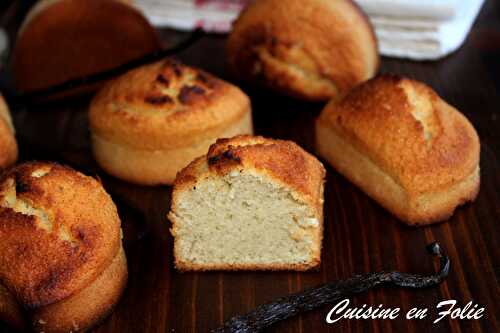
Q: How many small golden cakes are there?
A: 7